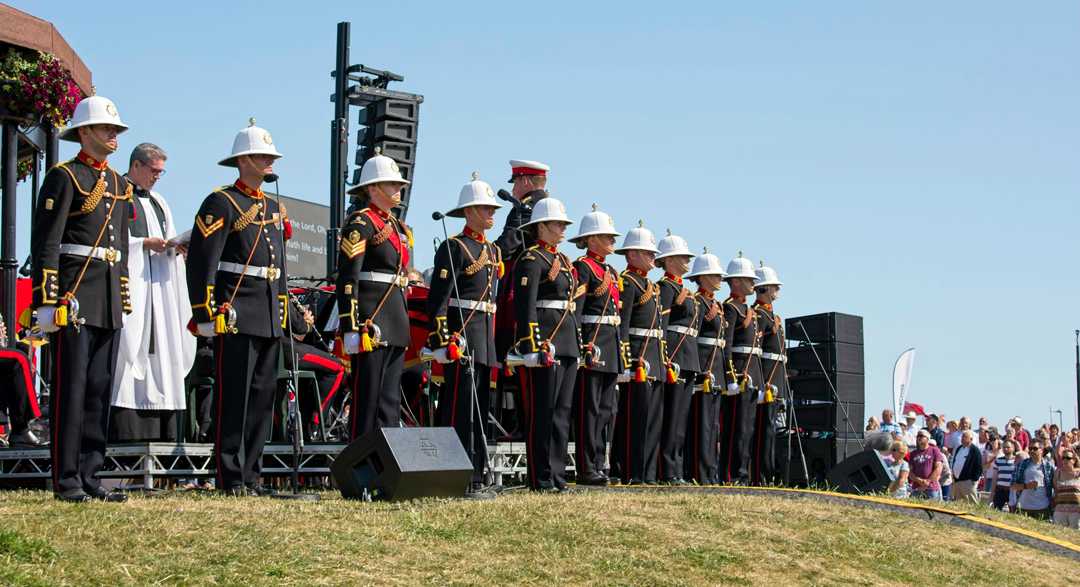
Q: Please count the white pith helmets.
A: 11